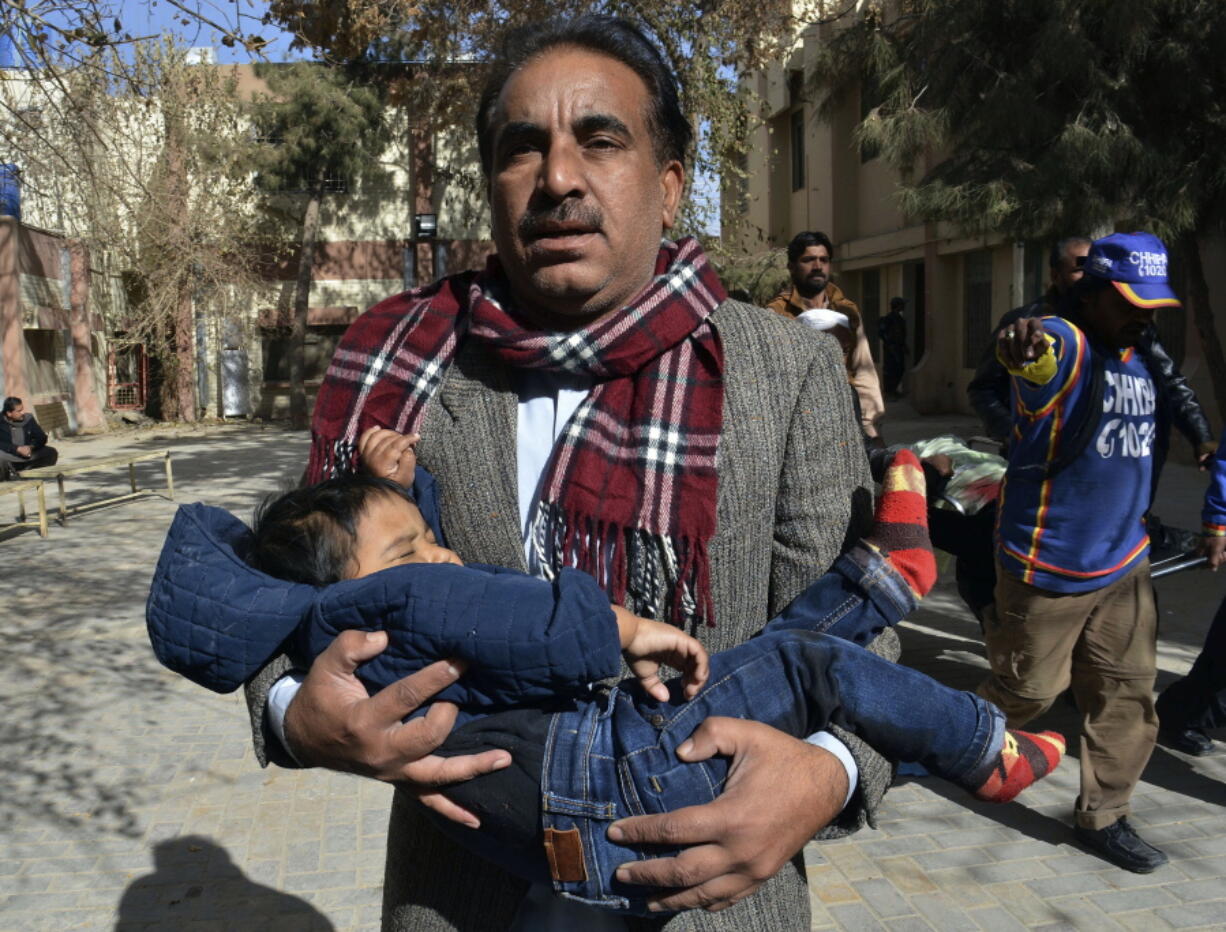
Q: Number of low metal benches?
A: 2